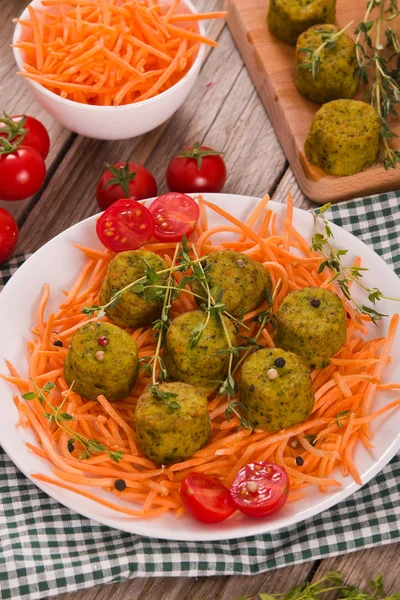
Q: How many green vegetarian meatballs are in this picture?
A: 10